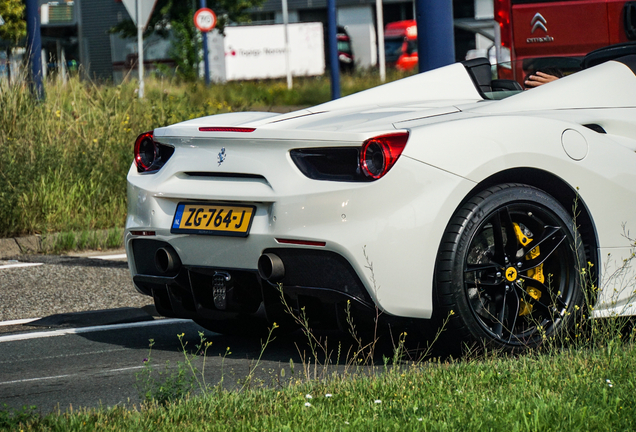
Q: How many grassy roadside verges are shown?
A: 2